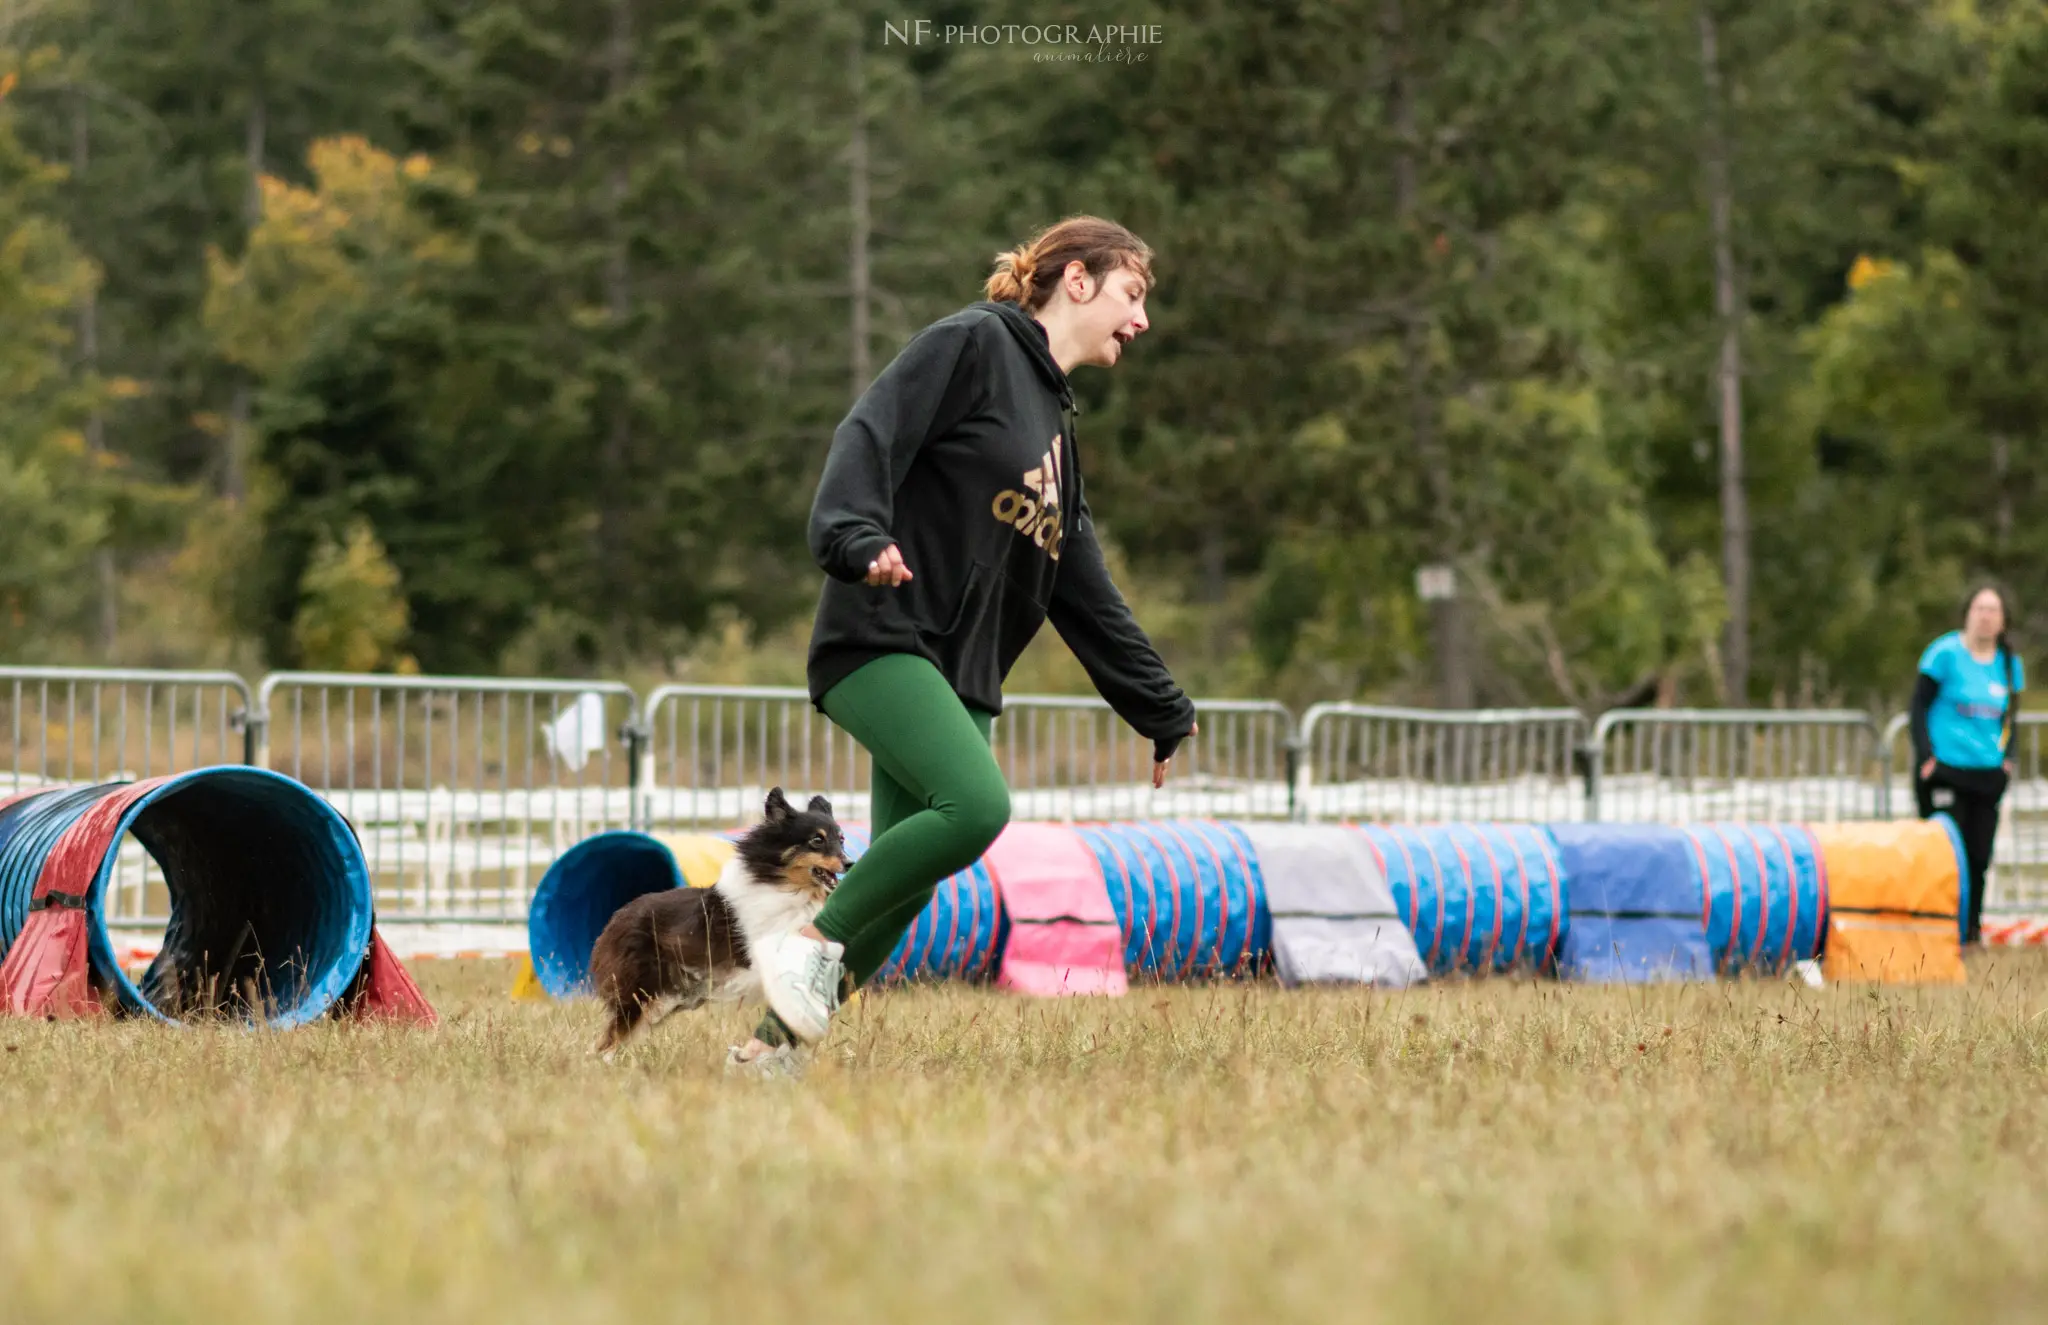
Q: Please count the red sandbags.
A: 2